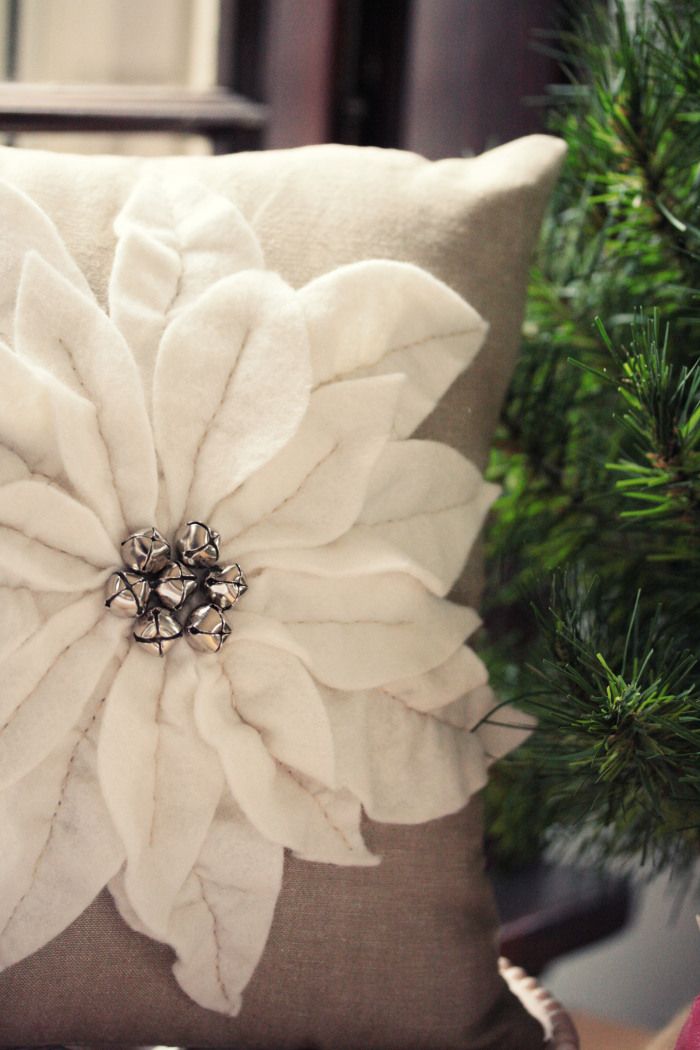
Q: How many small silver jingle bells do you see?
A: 7